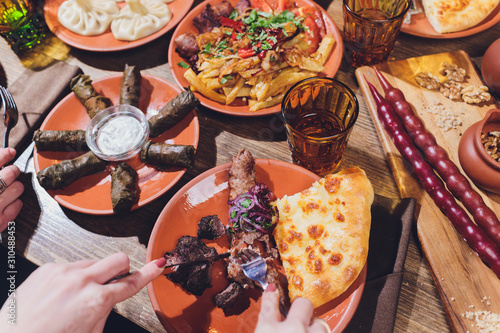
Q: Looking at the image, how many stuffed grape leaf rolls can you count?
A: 7